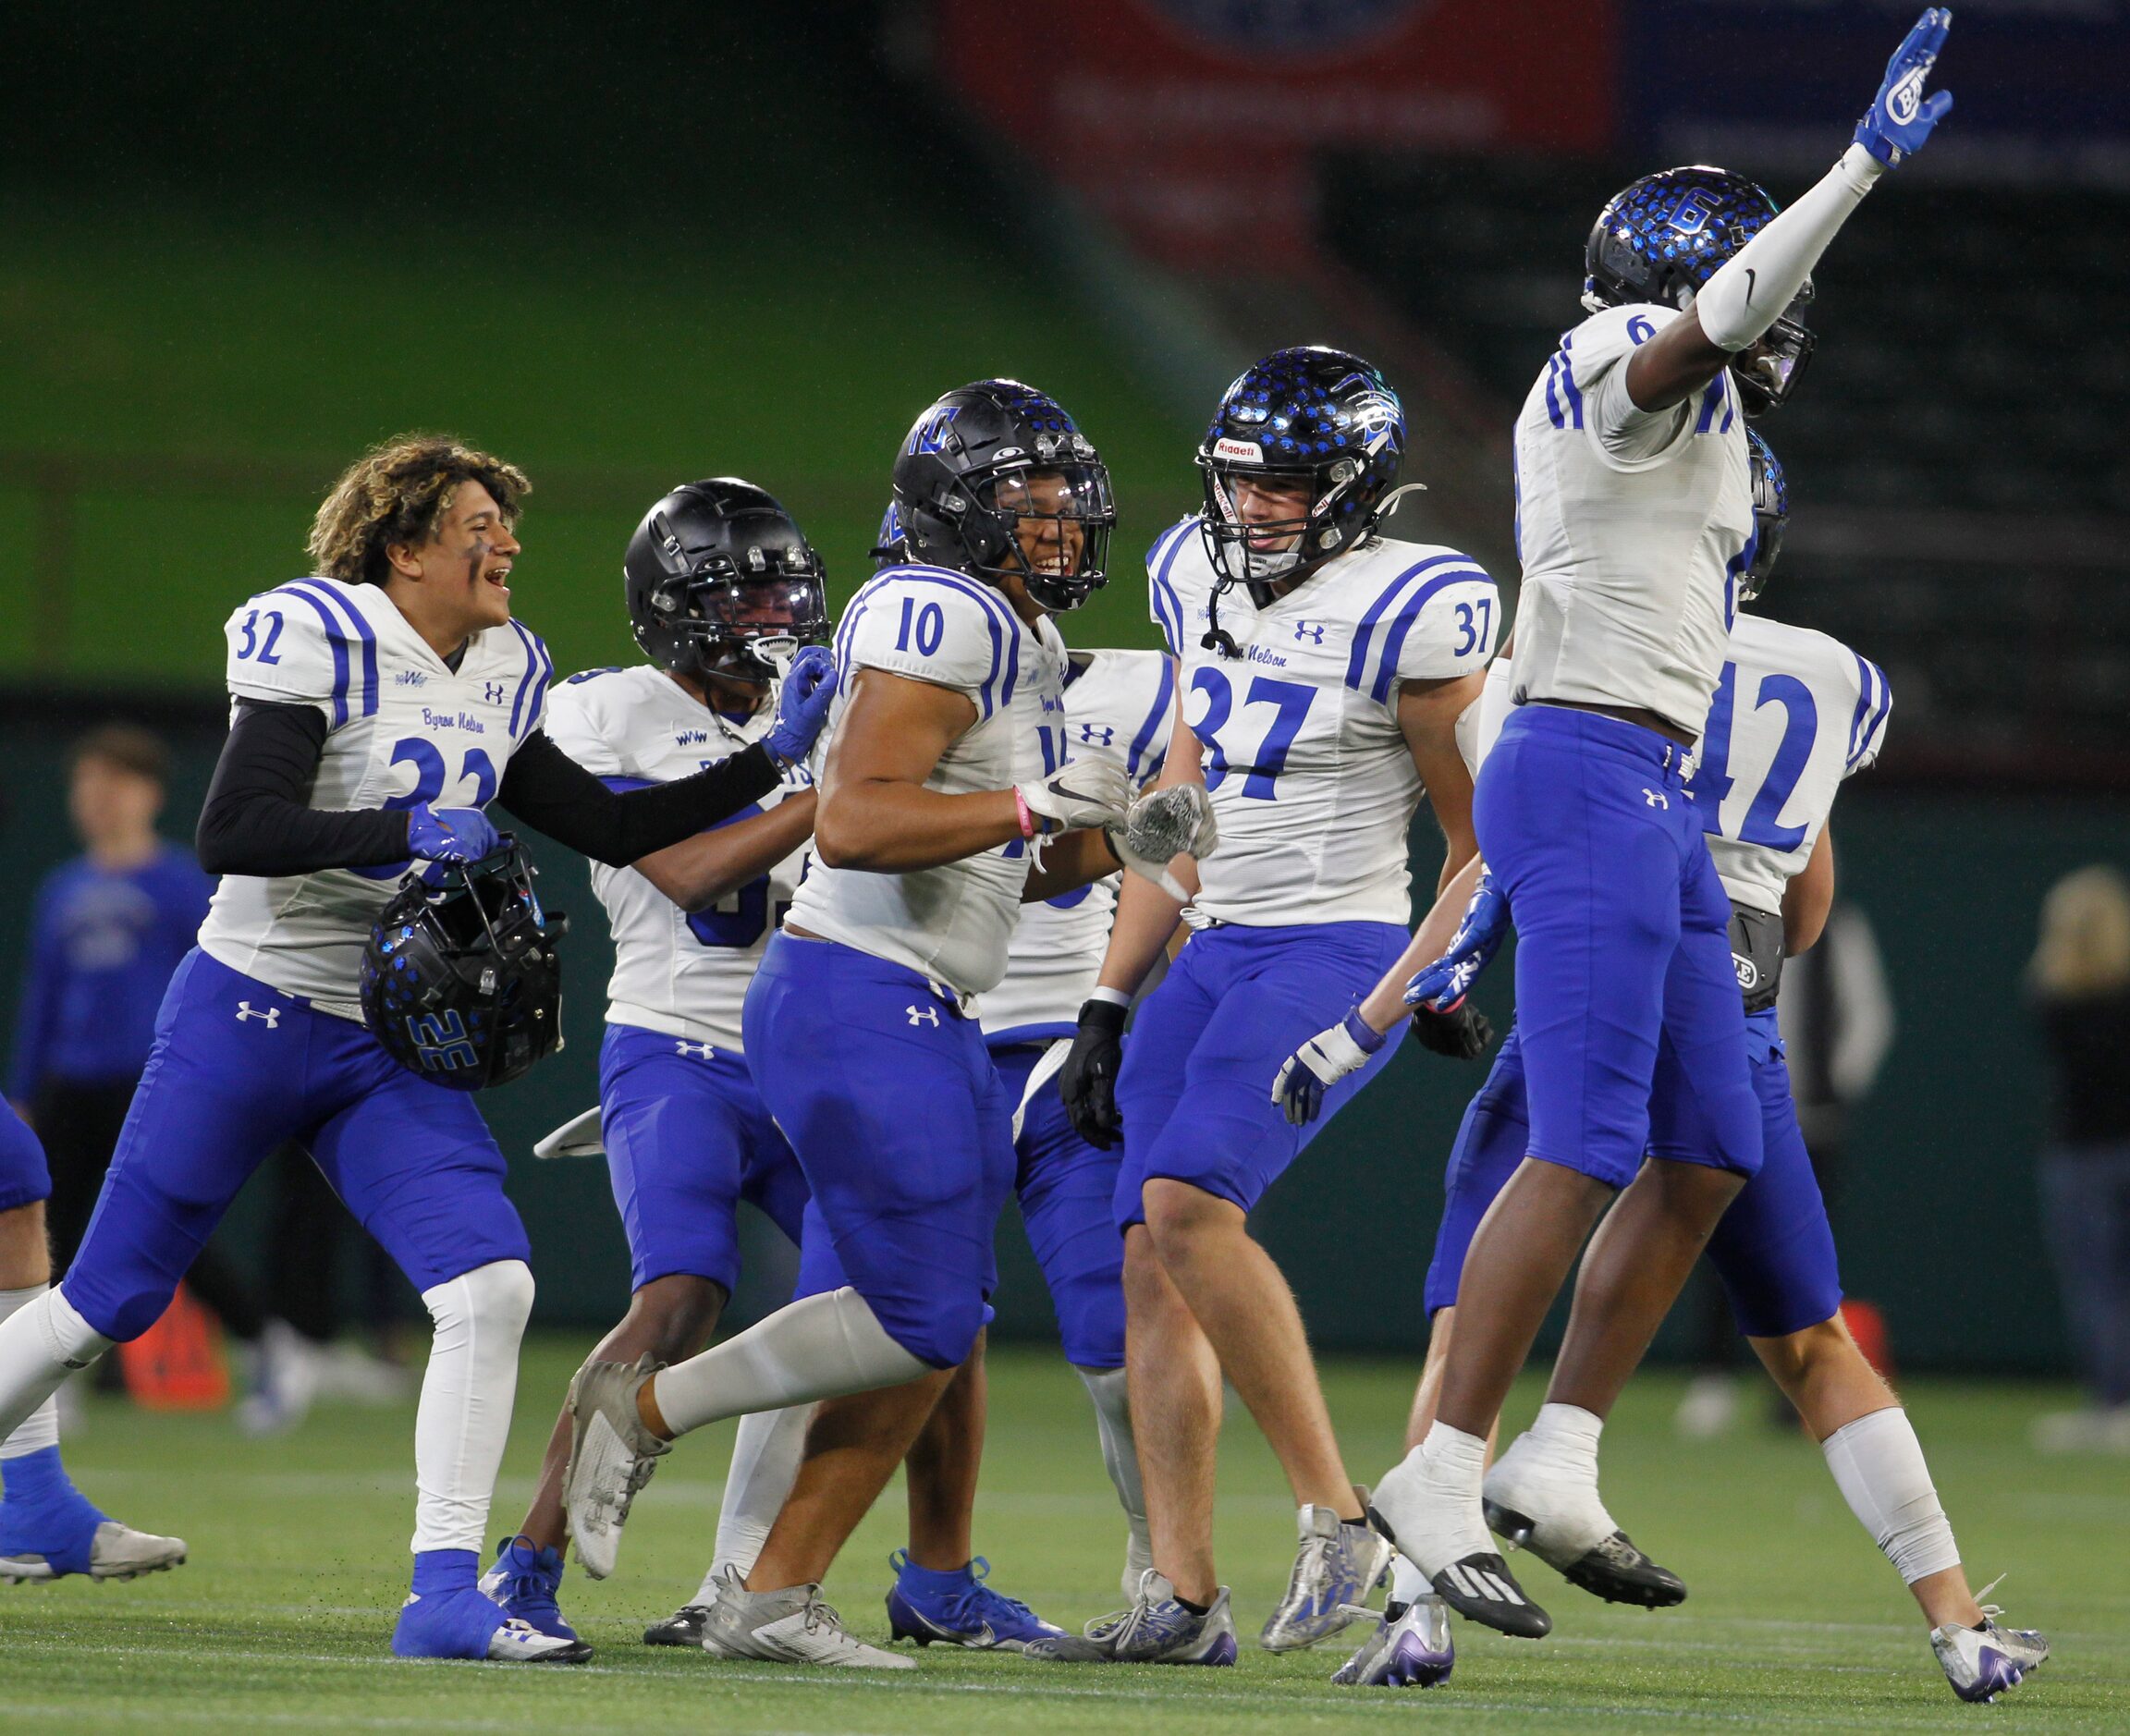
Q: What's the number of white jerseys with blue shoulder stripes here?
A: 6